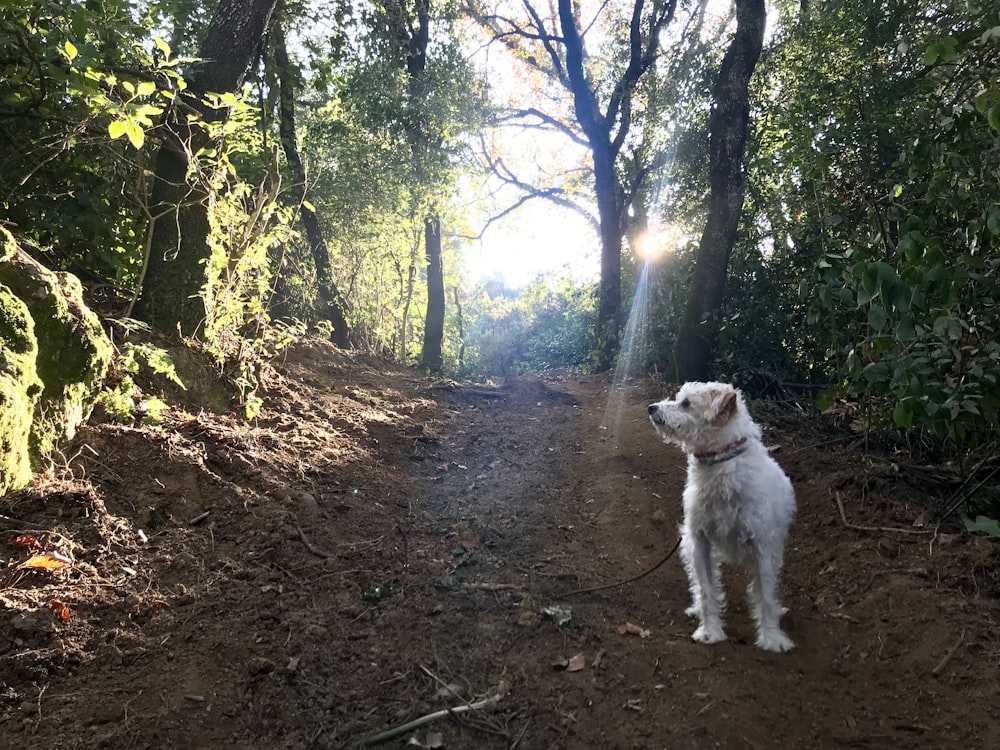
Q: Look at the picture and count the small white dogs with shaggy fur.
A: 1